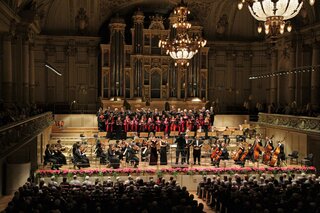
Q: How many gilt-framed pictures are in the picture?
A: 0